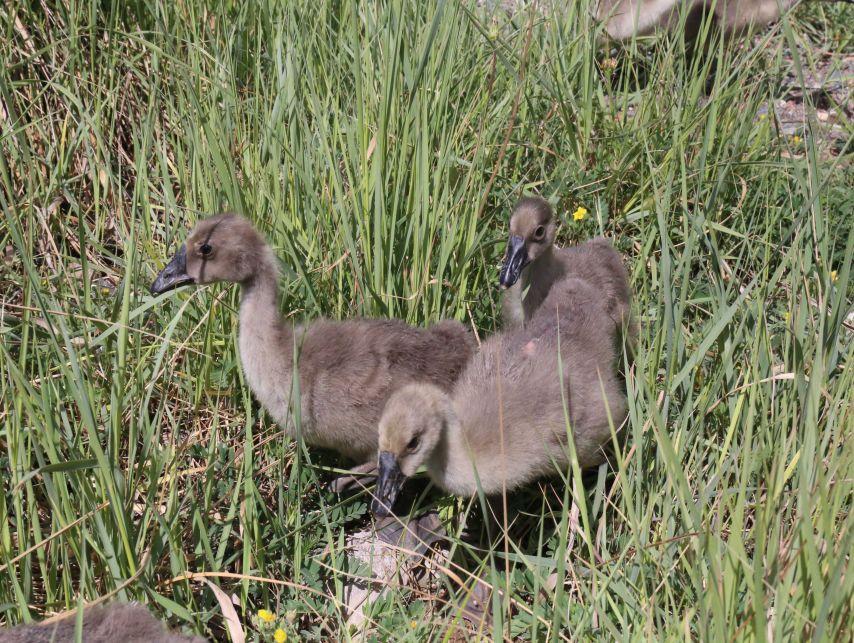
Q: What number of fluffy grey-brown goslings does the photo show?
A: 3